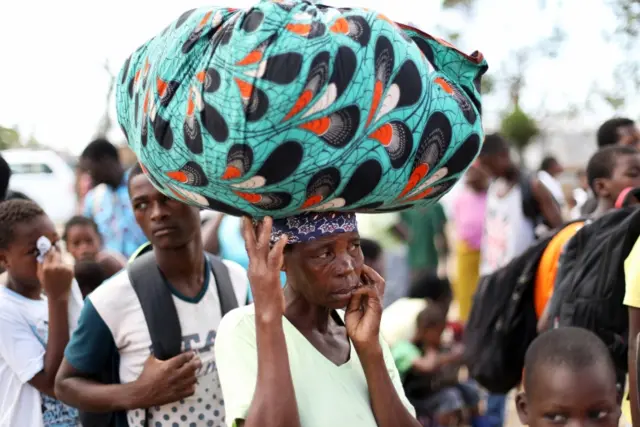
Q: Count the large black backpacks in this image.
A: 2